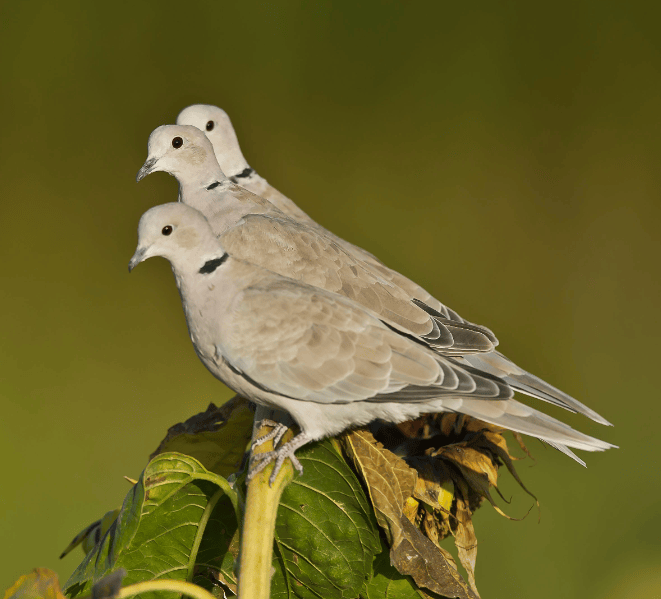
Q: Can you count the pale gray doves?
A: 3